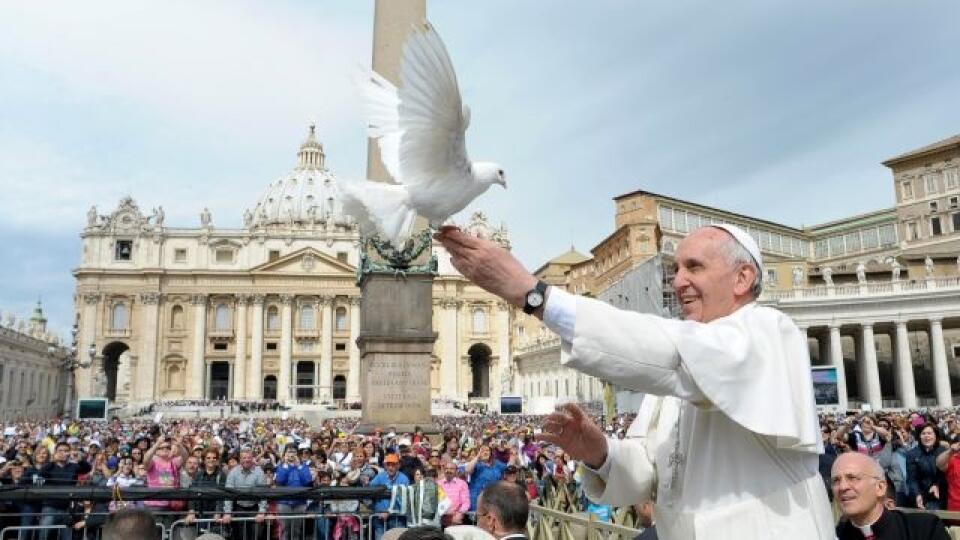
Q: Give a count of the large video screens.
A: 3